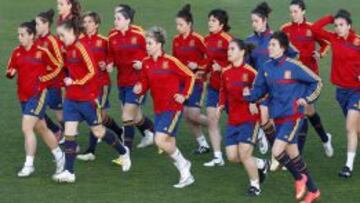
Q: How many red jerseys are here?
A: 12